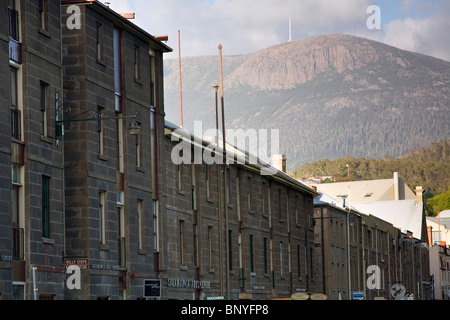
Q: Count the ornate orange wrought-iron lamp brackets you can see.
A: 0